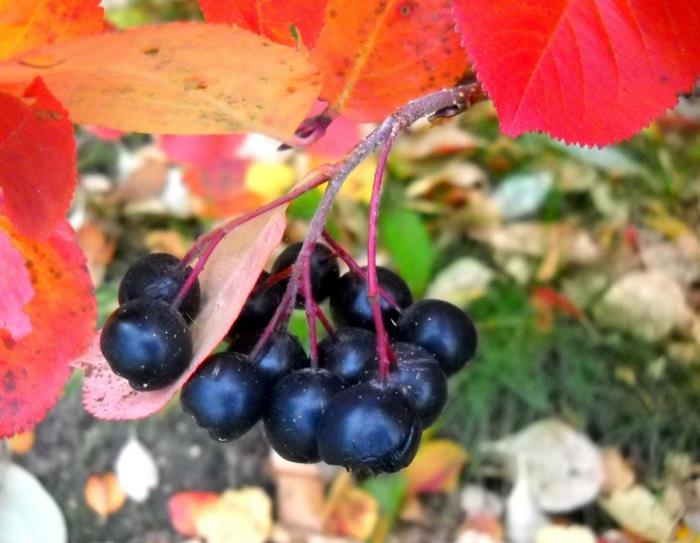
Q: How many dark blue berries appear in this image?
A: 12